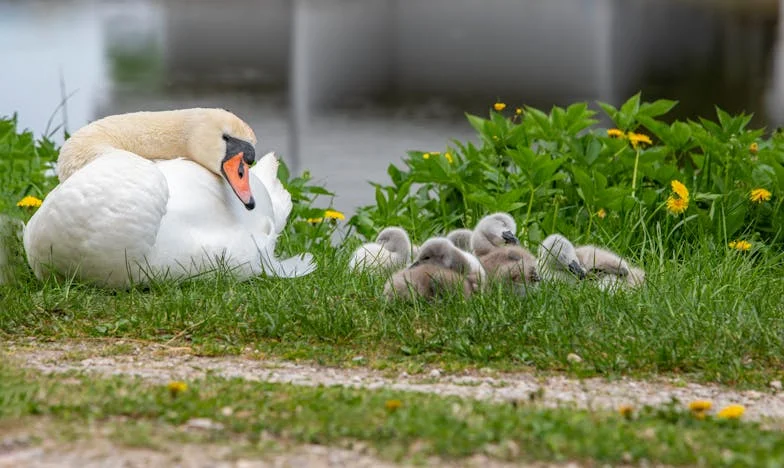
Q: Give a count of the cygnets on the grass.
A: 5